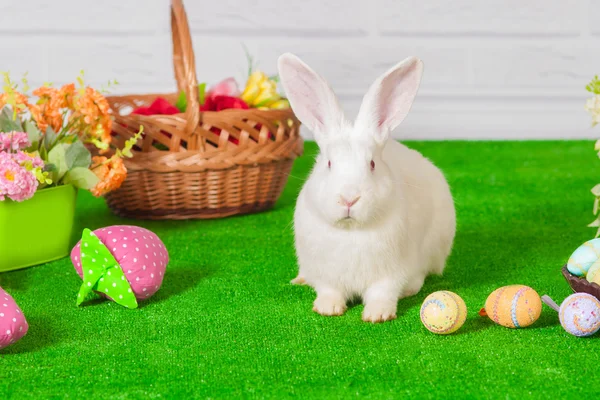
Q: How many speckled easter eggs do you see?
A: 3